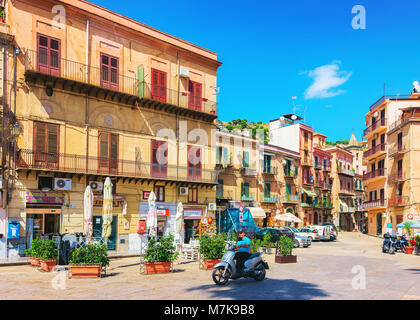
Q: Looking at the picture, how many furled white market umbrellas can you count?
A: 4